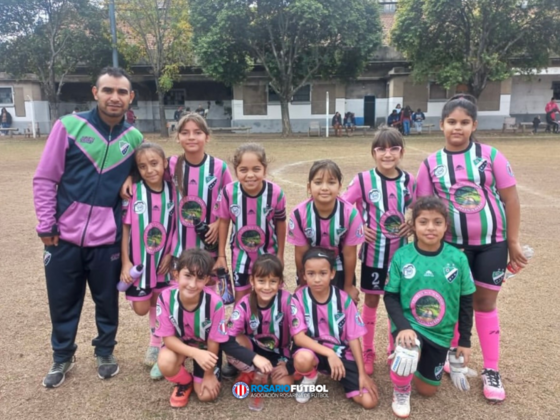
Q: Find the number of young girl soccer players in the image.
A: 10